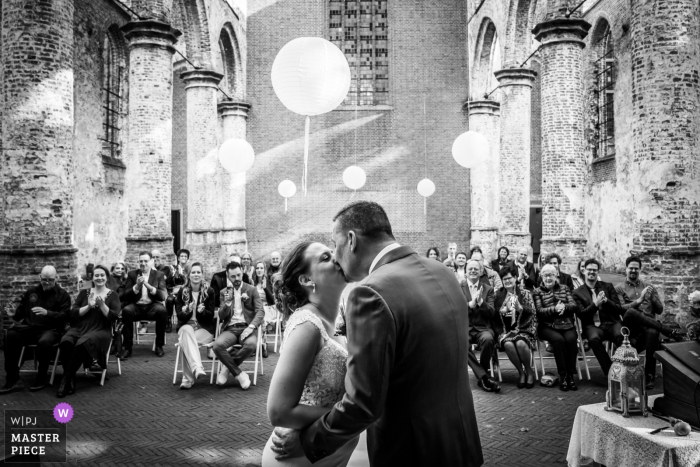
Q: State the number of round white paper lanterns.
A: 6